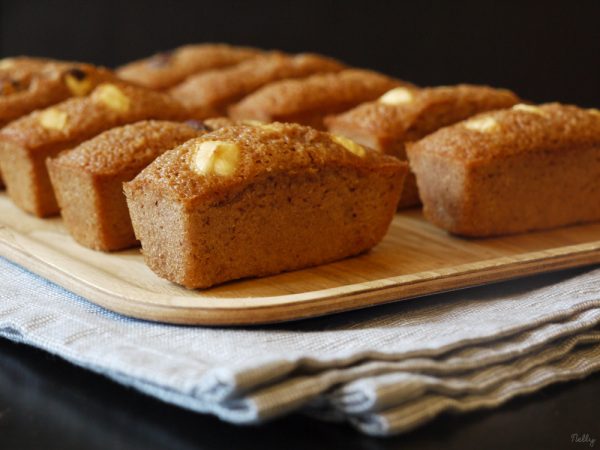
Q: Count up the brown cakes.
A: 9